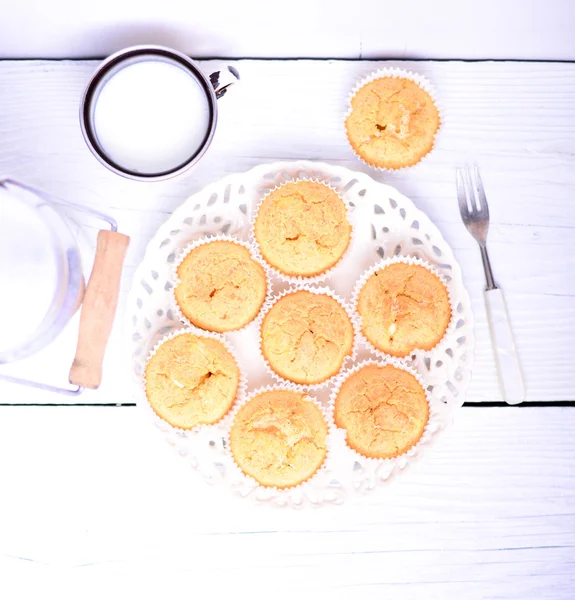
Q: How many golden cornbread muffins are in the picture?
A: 8